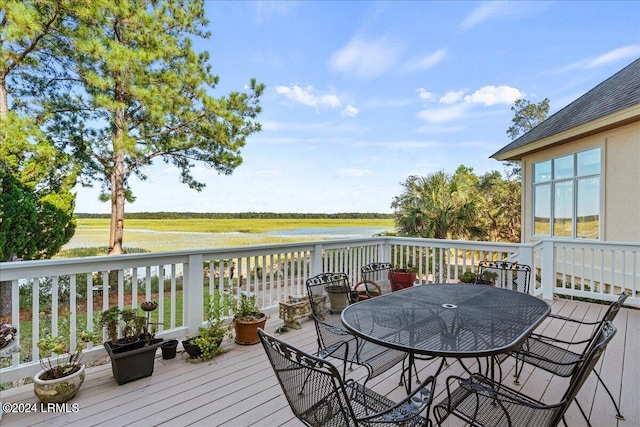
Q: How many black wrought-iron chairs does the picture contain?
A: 6